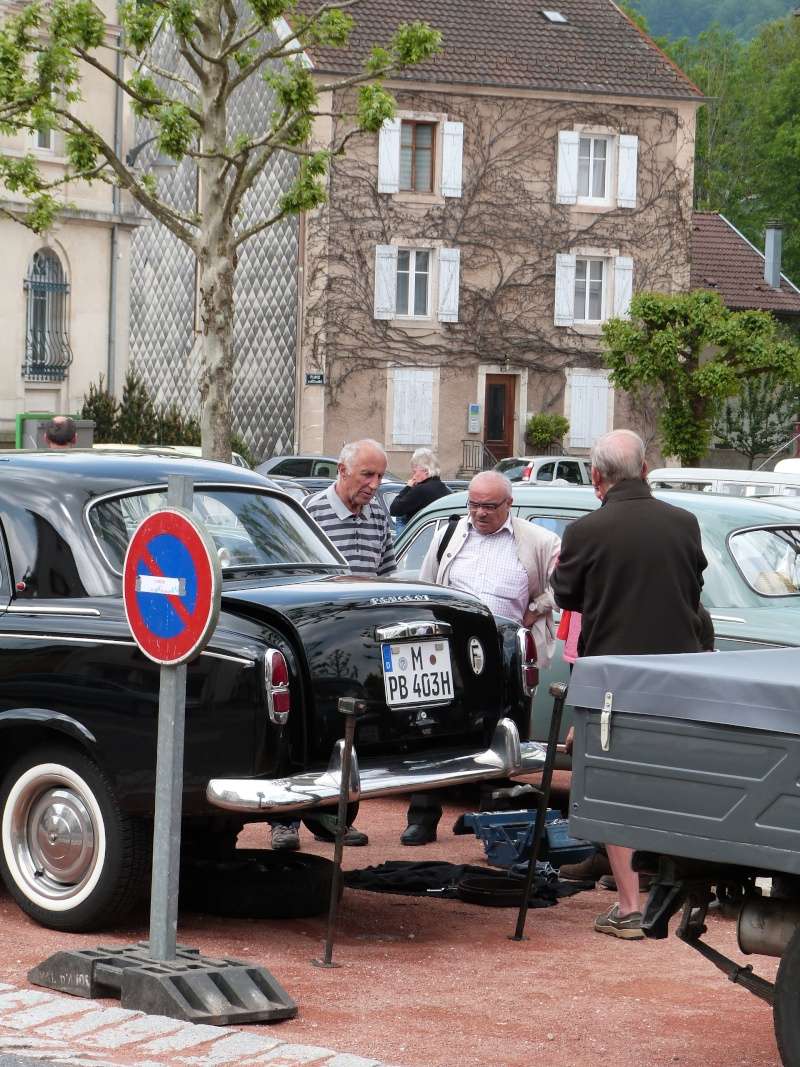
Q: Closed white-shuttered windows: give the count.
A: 2